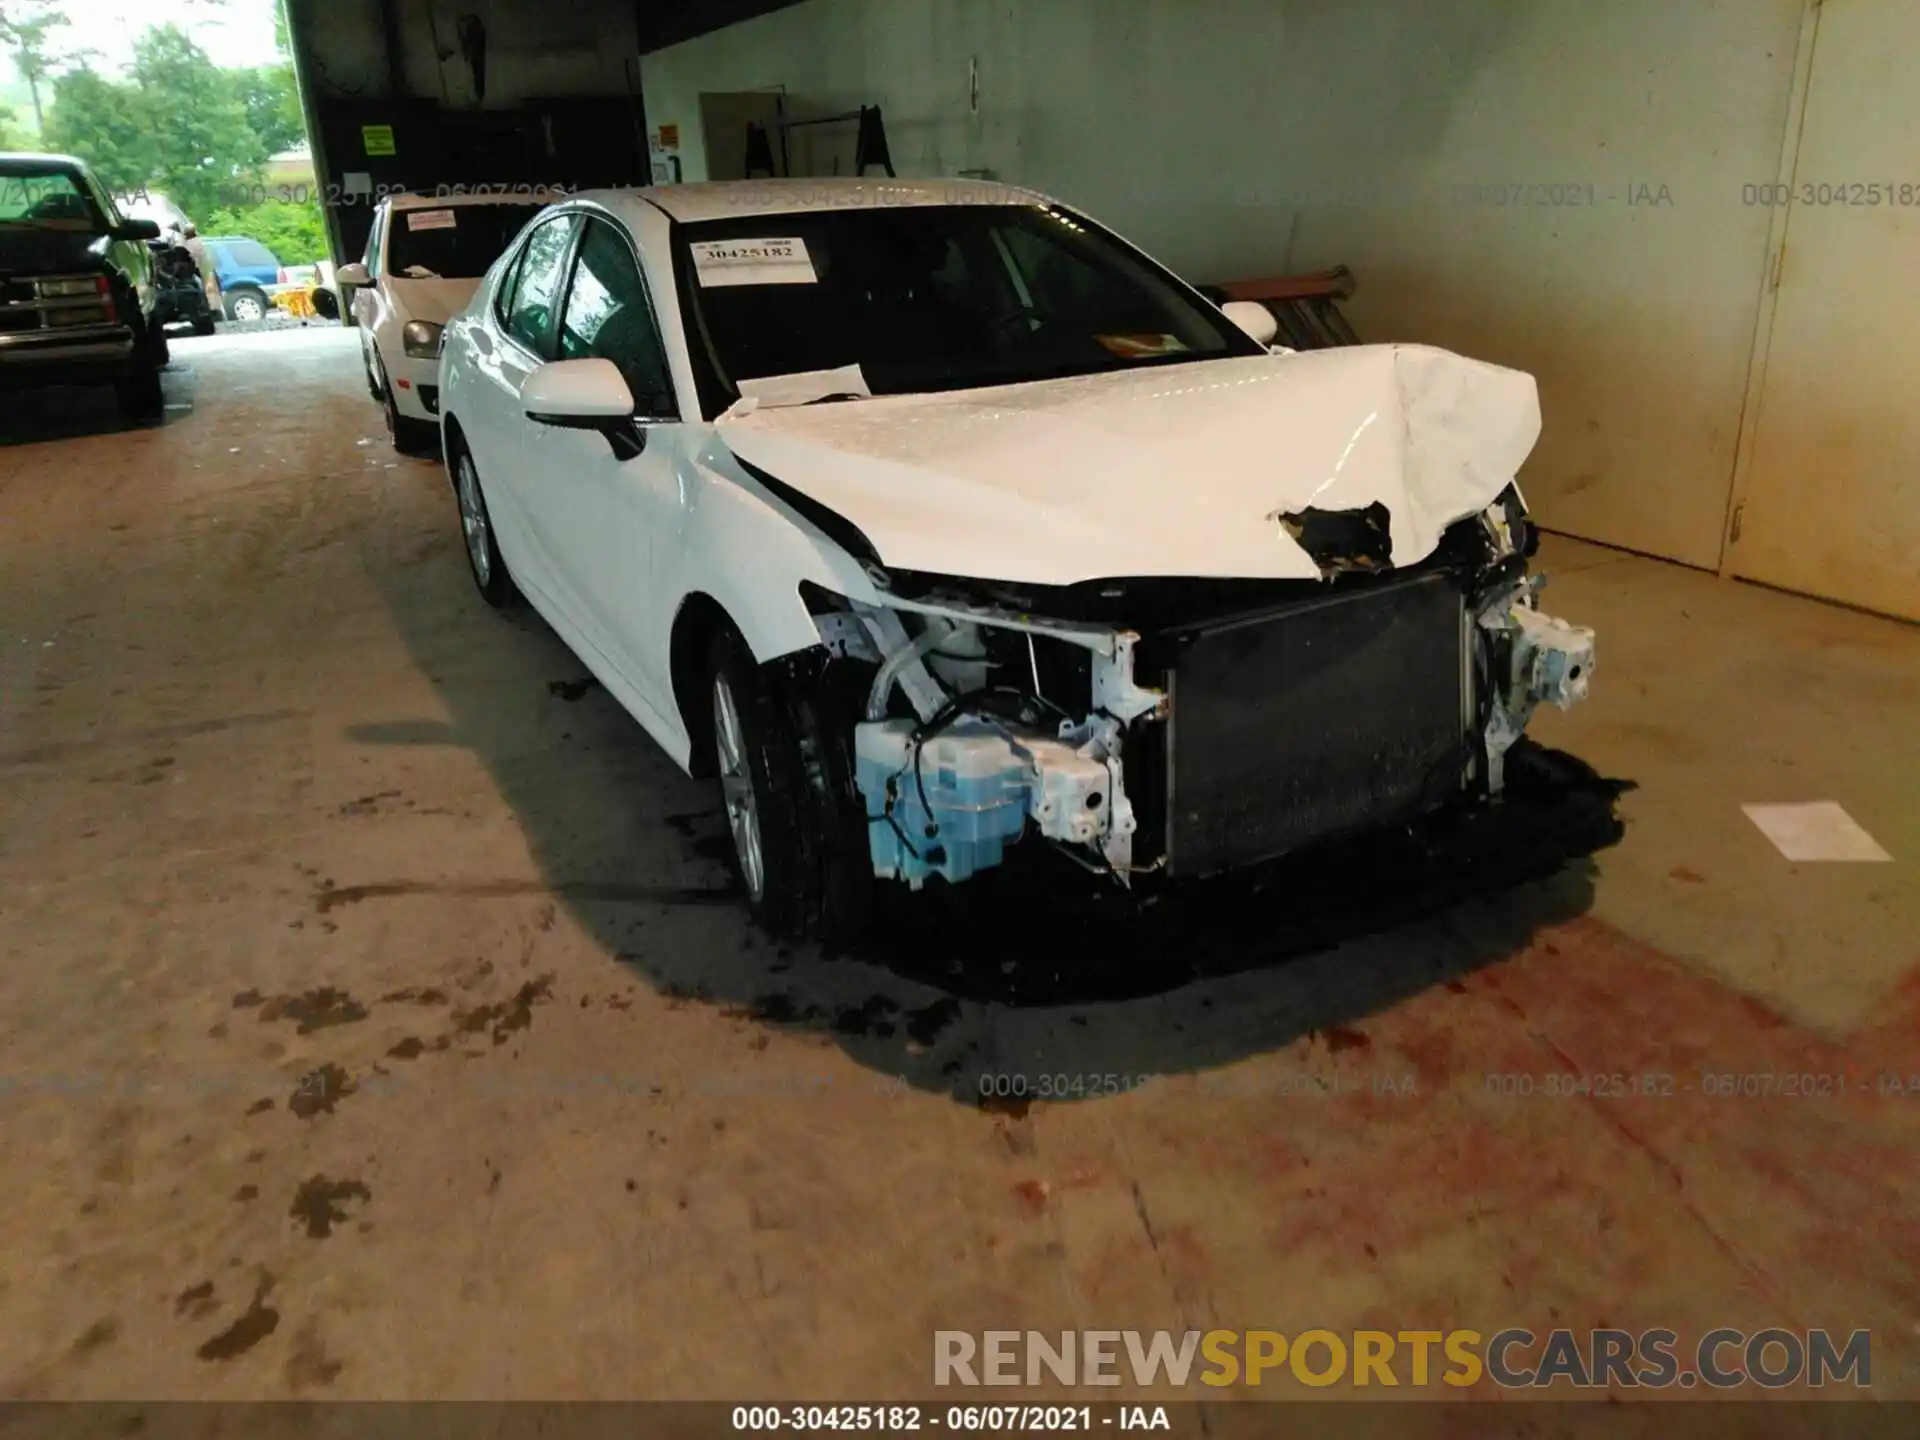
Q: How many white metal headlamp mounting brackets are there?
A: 2